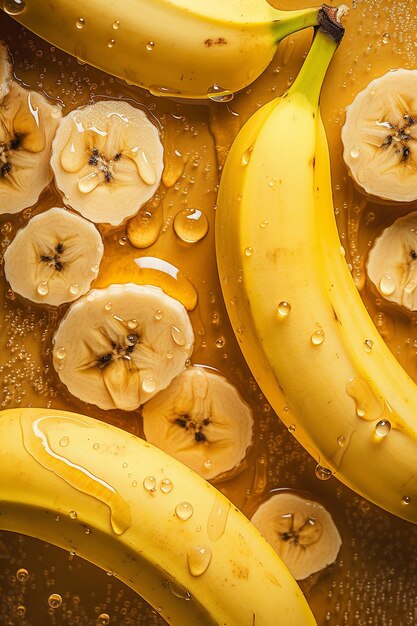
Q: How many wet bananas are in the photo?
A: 3